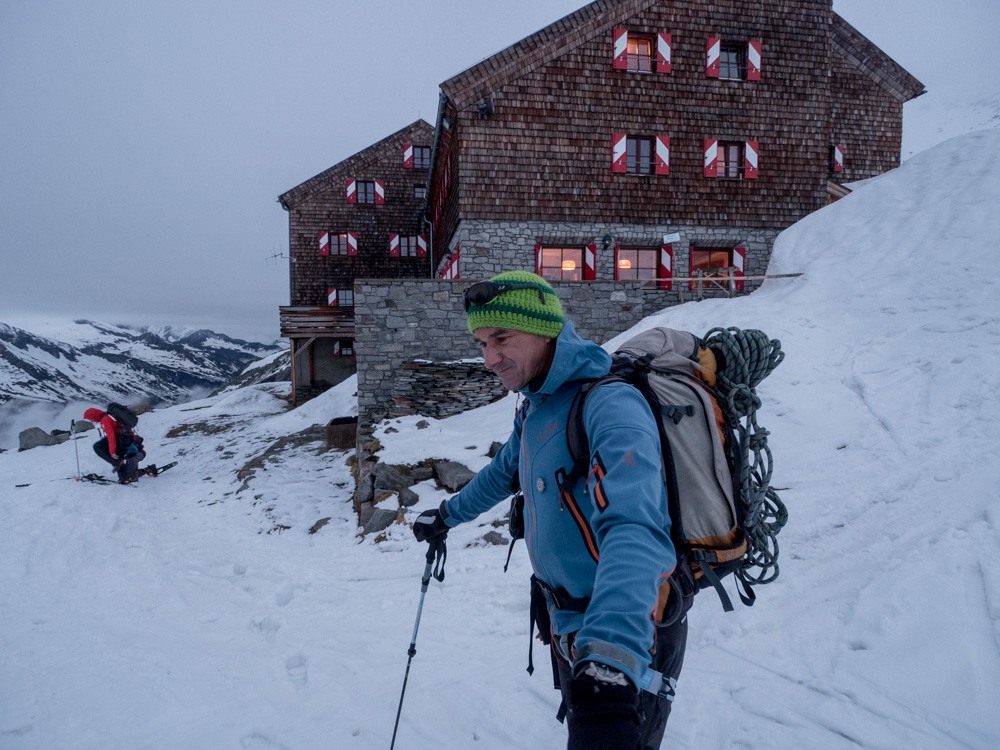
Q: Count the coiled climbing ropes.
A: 1